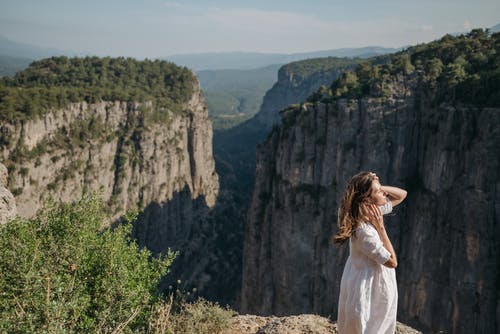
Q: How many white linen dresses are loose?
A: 1